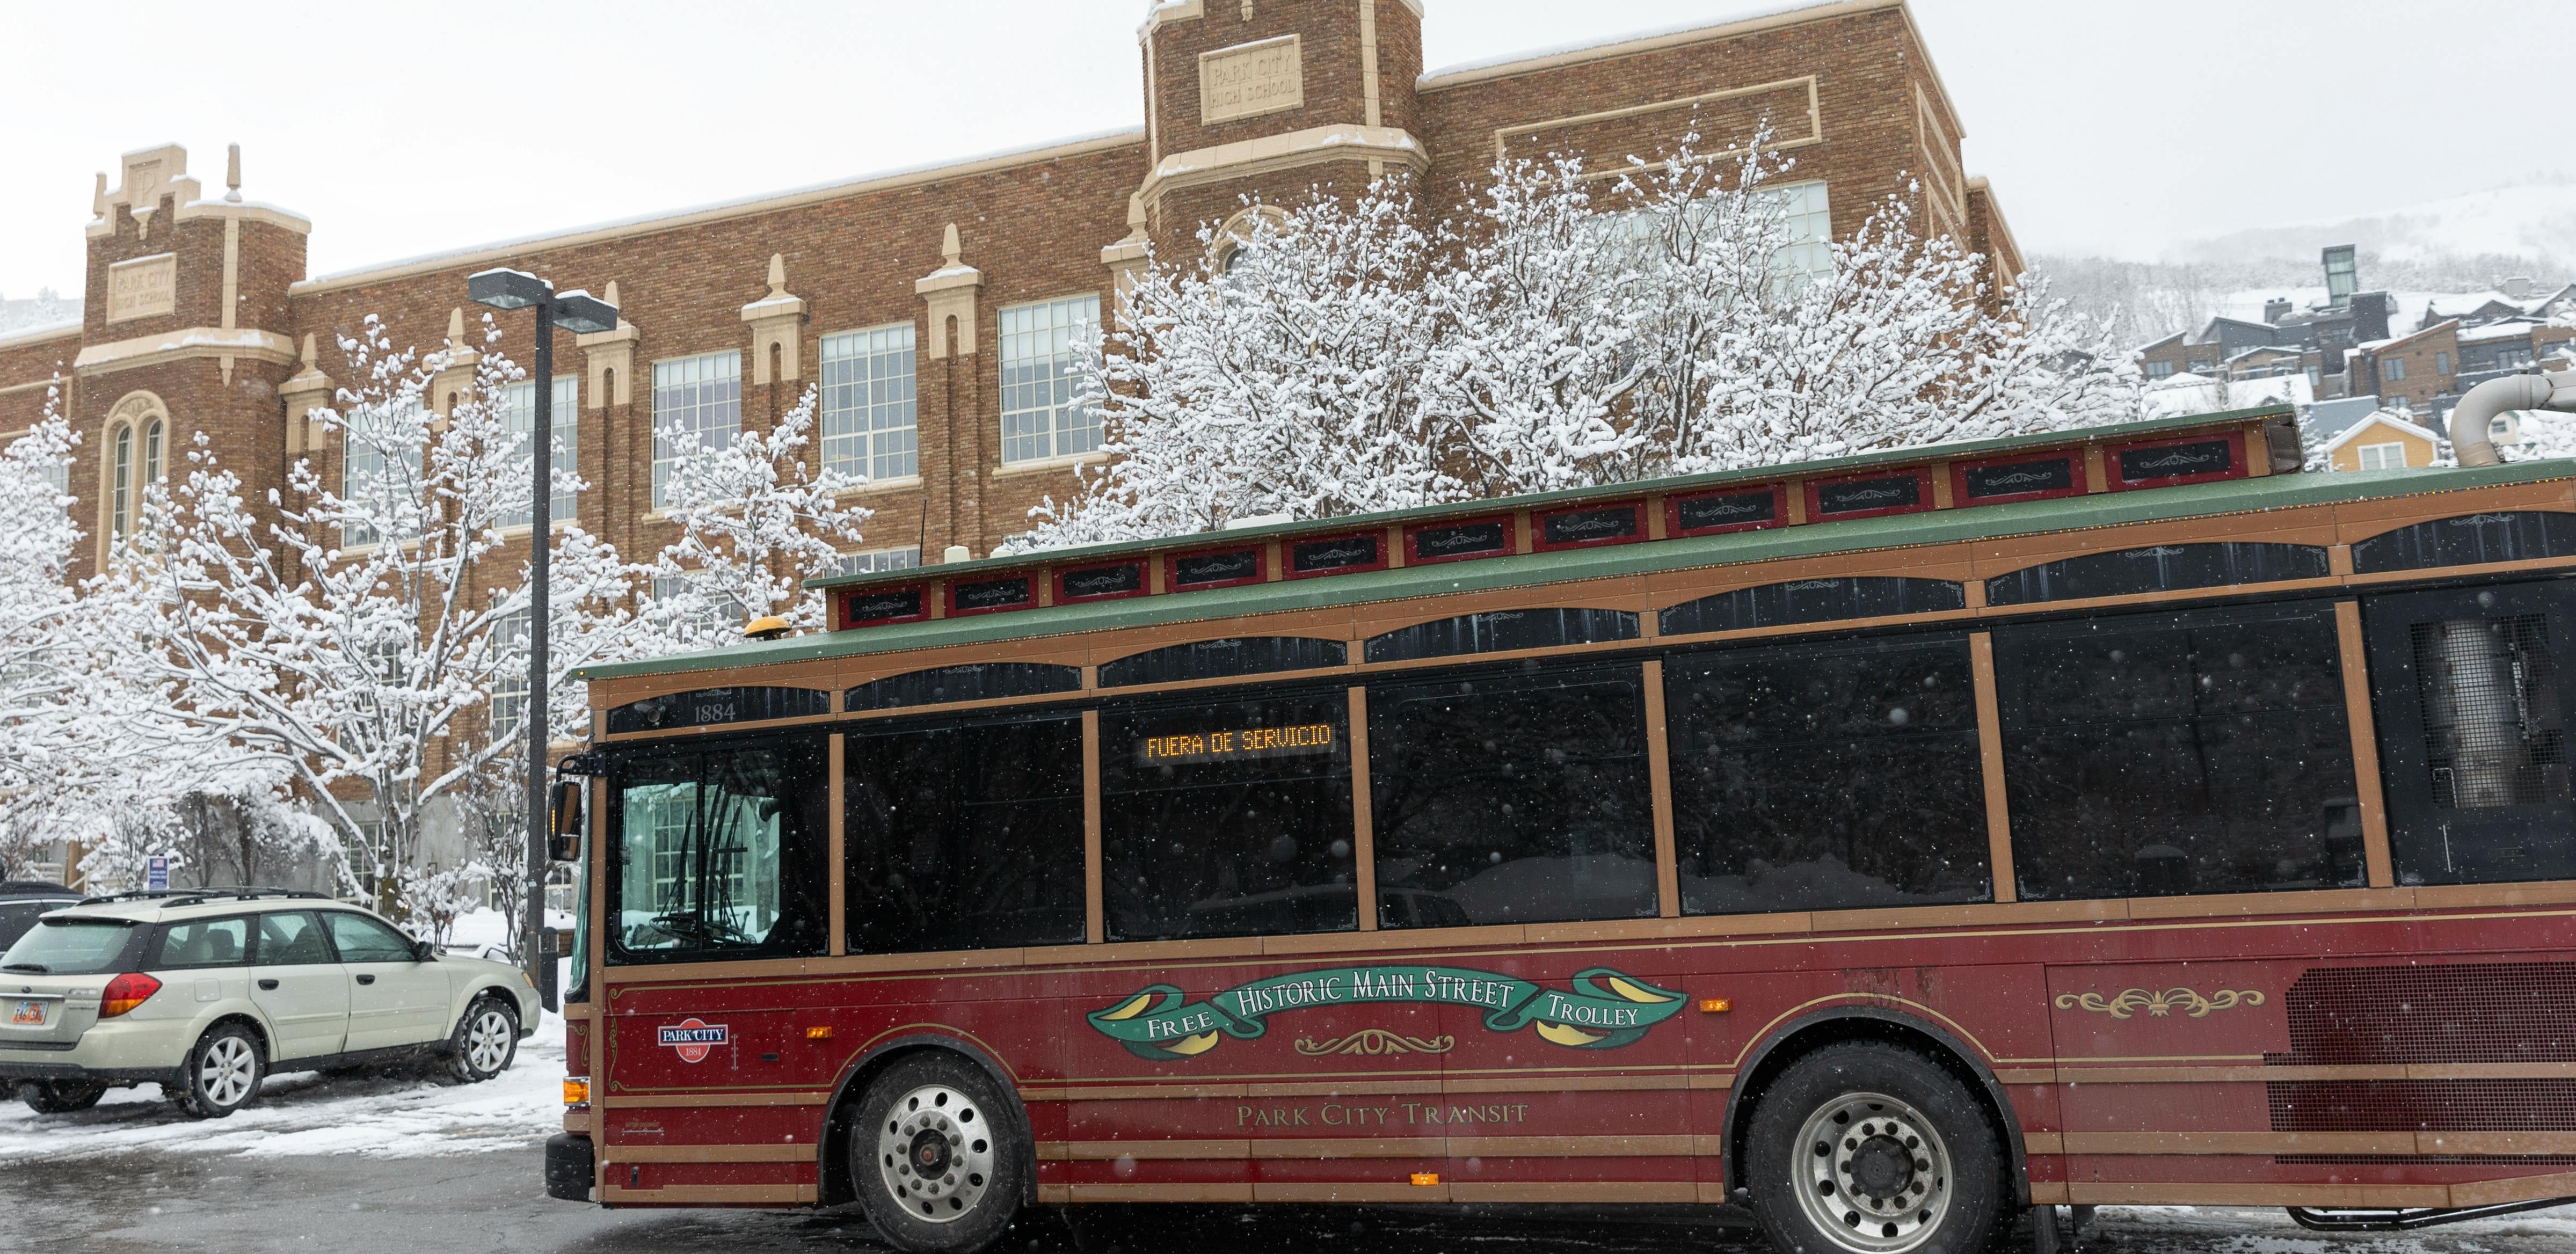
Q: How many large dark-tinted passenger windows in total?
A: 5